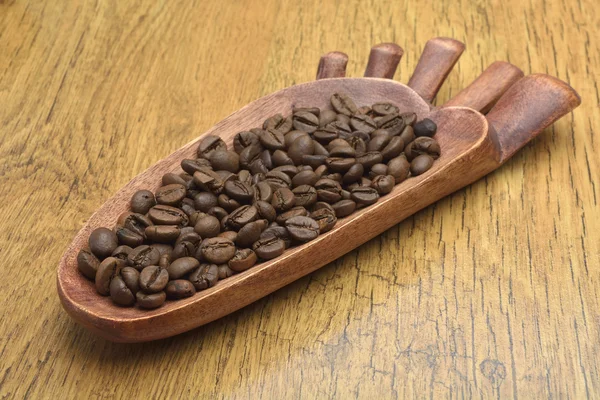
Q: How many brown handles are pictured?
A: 5